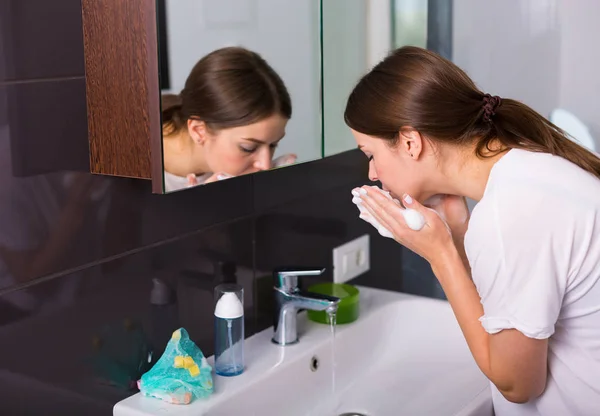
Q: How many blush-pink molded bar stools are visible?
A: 0